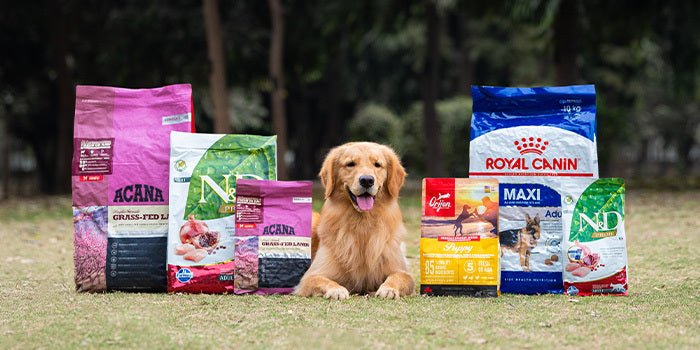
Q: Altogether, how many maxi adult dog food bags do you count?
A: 1